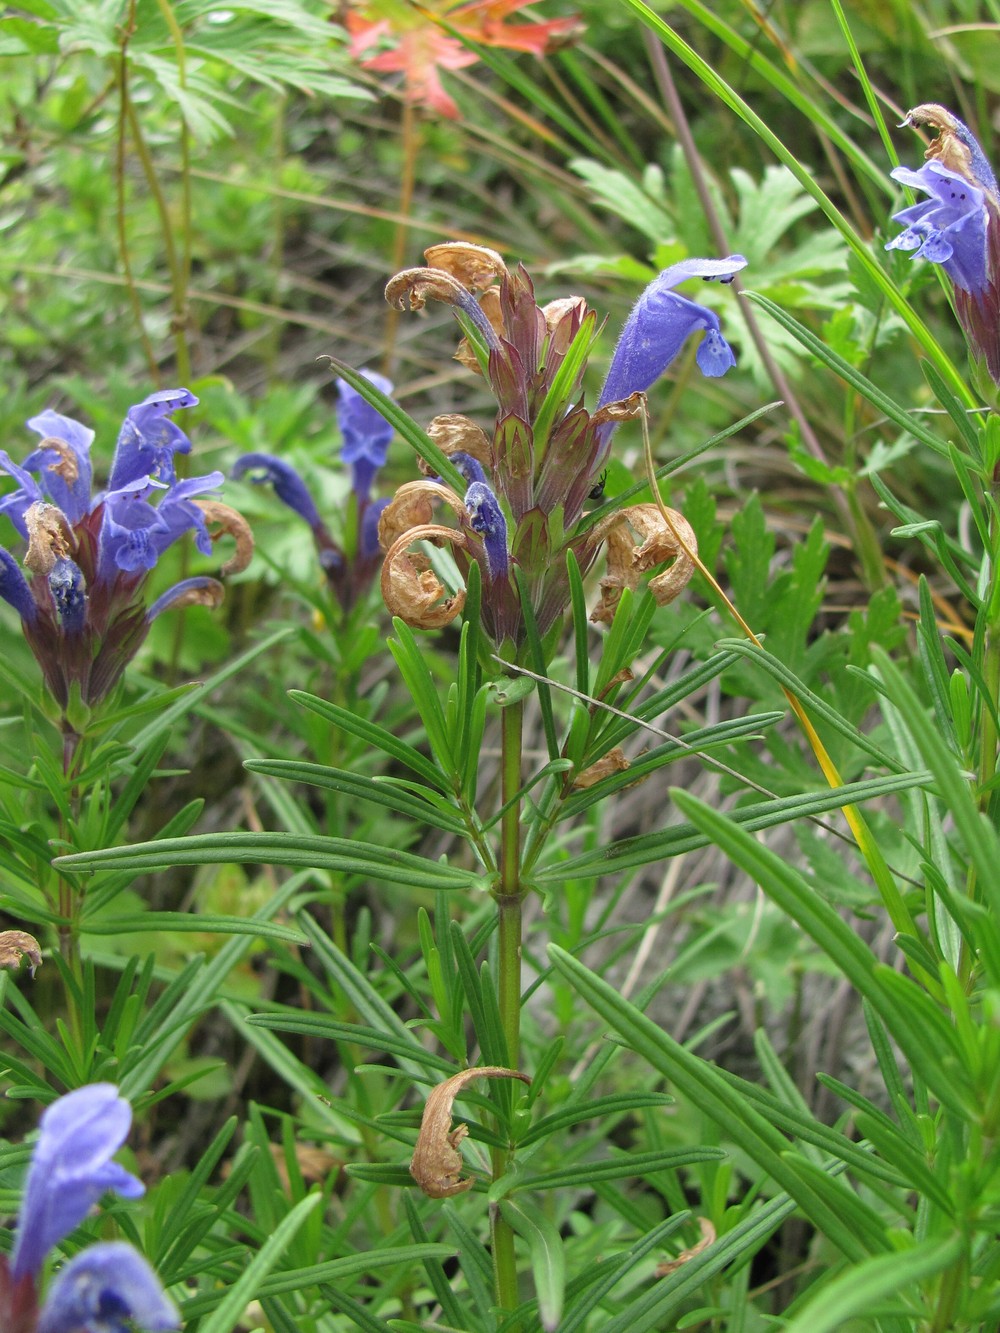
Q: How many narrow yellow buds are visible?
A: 0